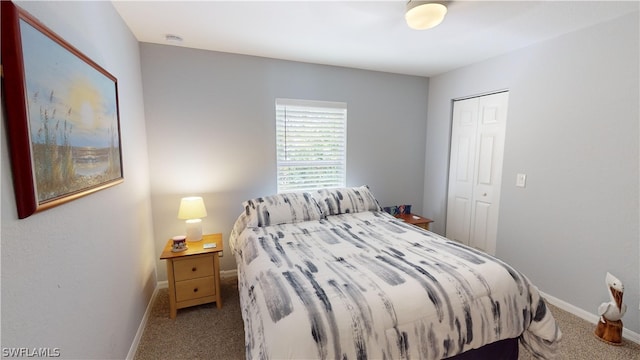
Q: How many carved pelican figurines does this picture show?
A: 1